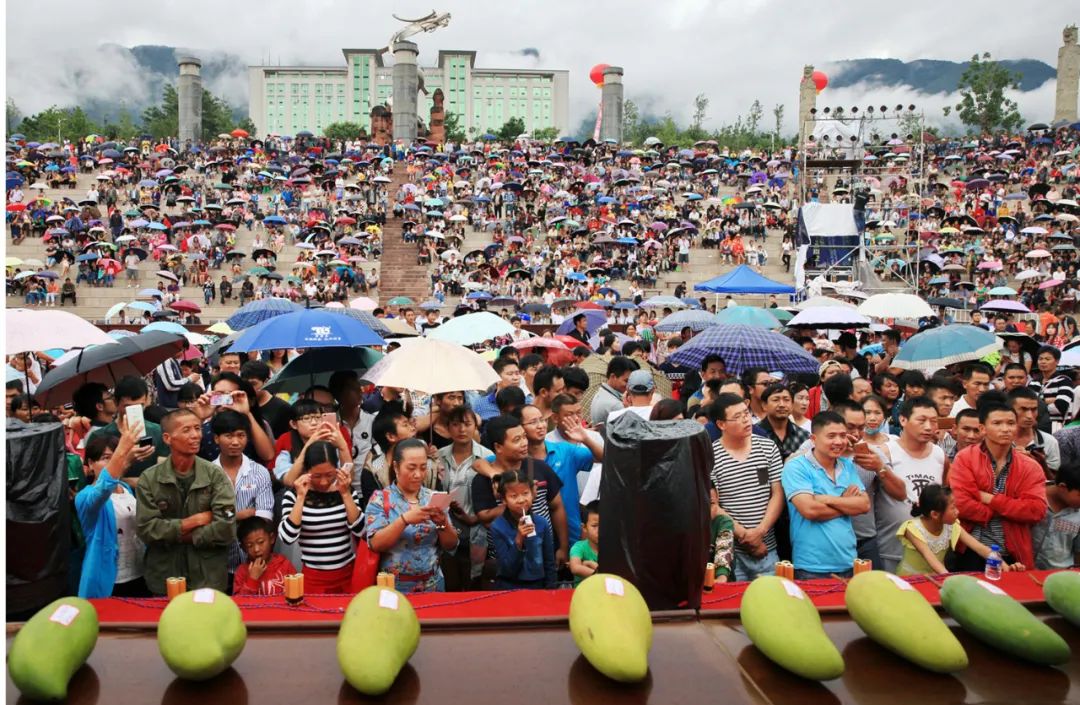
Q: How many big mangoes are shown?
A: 8